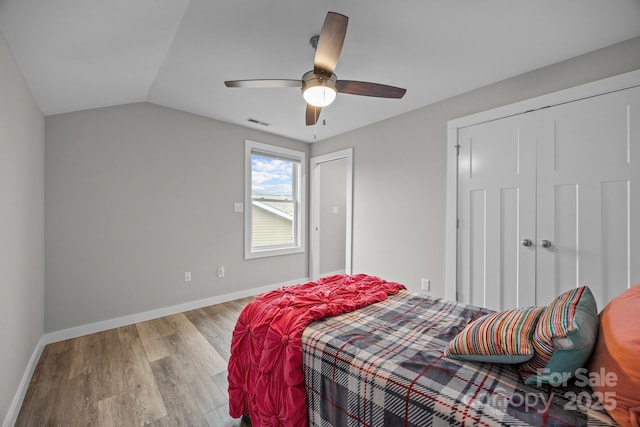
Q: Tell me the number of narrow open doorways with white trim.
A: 1